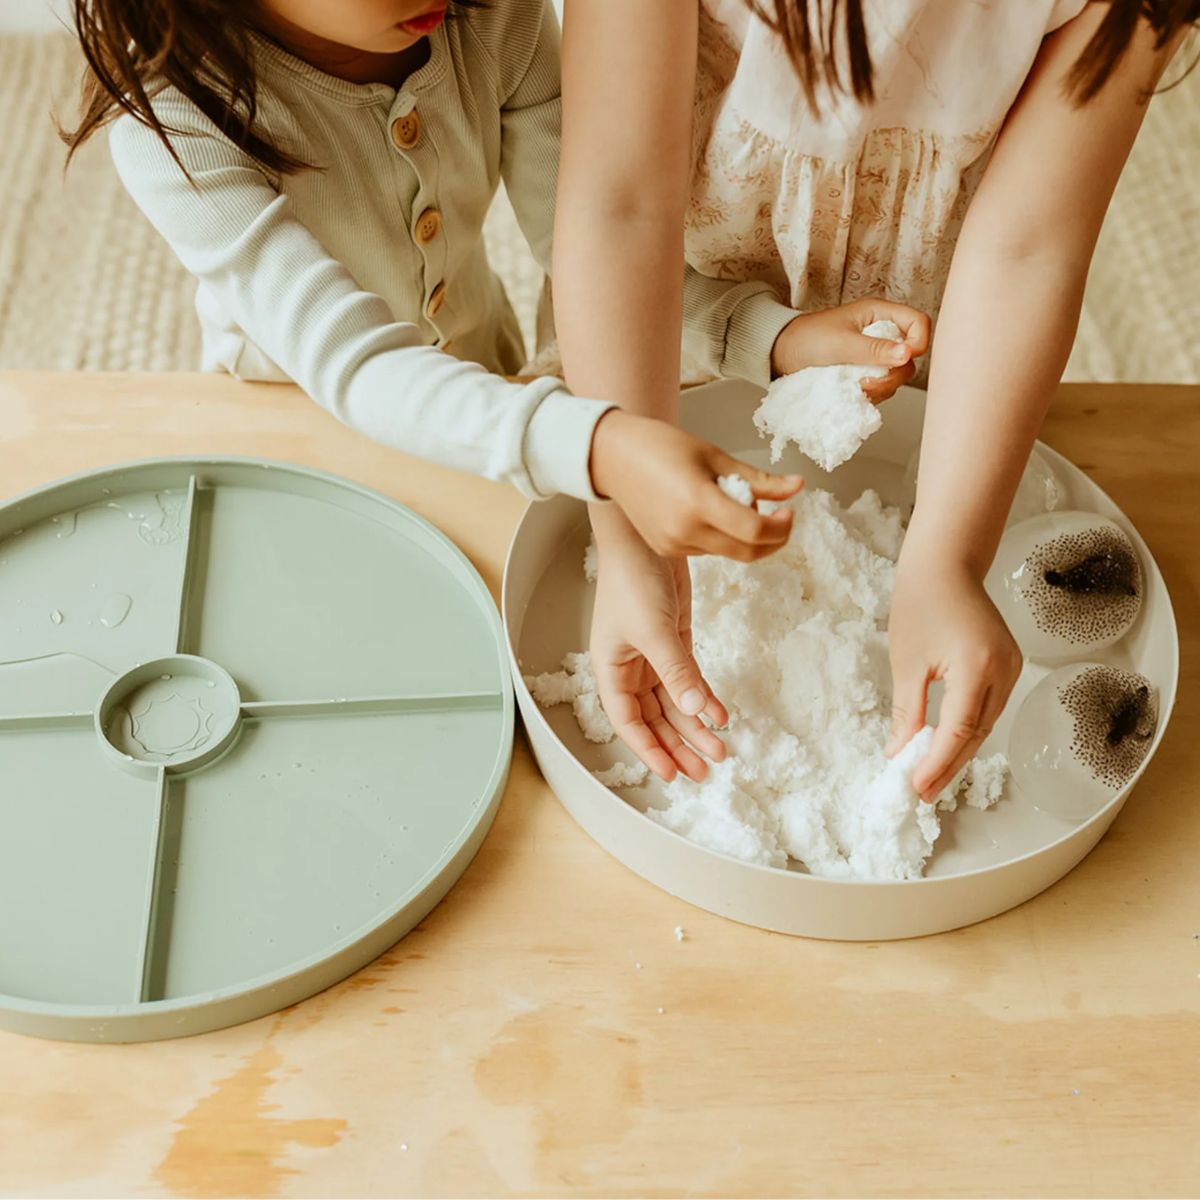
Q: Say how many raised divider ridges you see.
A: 4